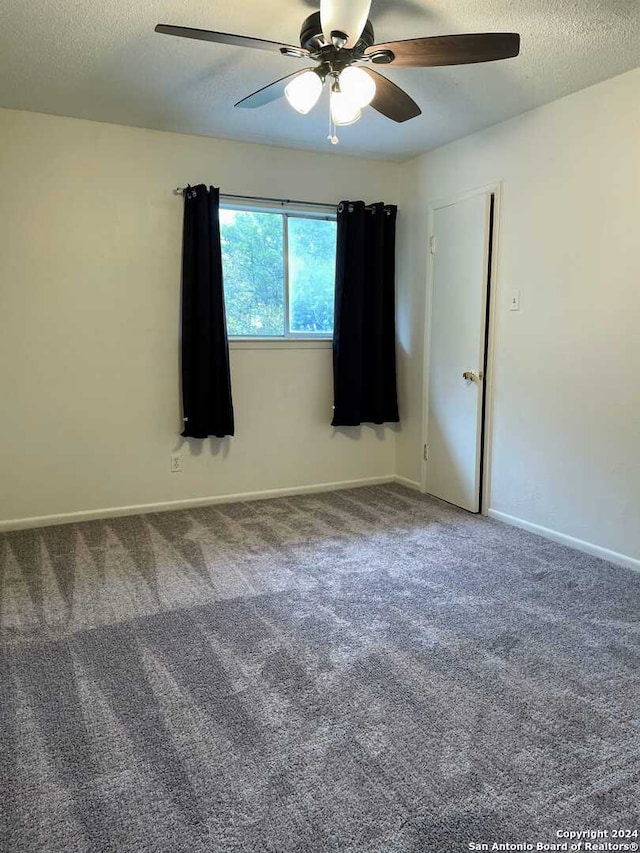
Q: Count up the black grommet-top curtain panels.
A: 2